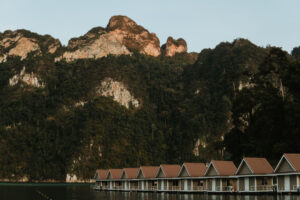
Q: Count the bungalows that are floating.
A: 9